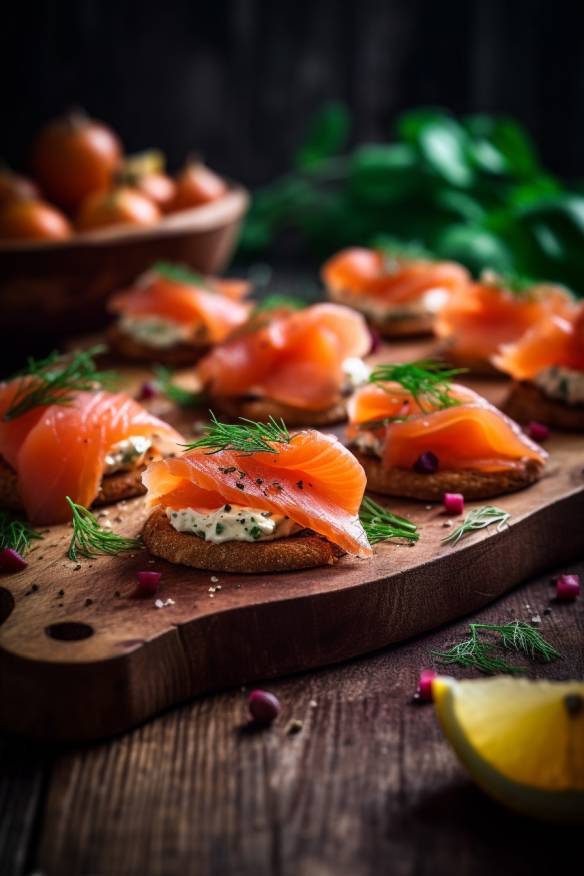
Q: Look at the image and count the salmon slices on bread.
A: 8